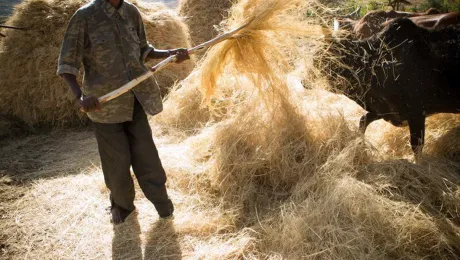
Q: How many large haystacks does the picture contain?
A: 2